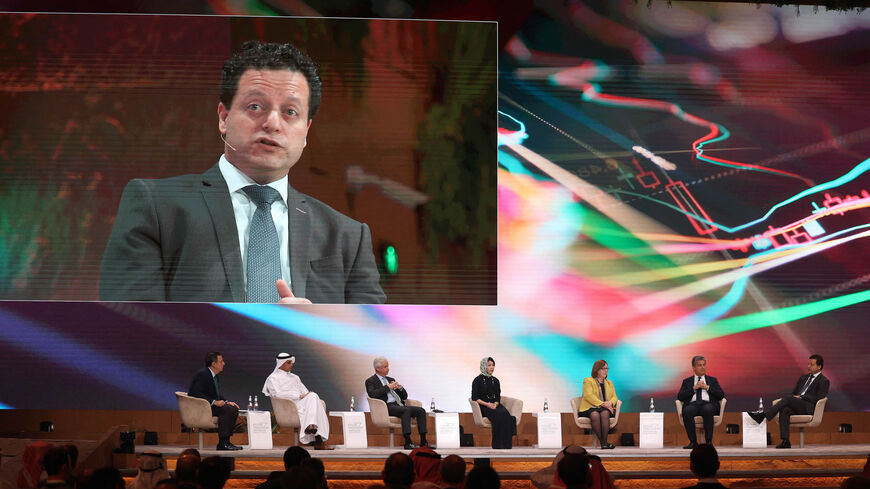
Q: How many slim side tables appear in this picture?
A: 6